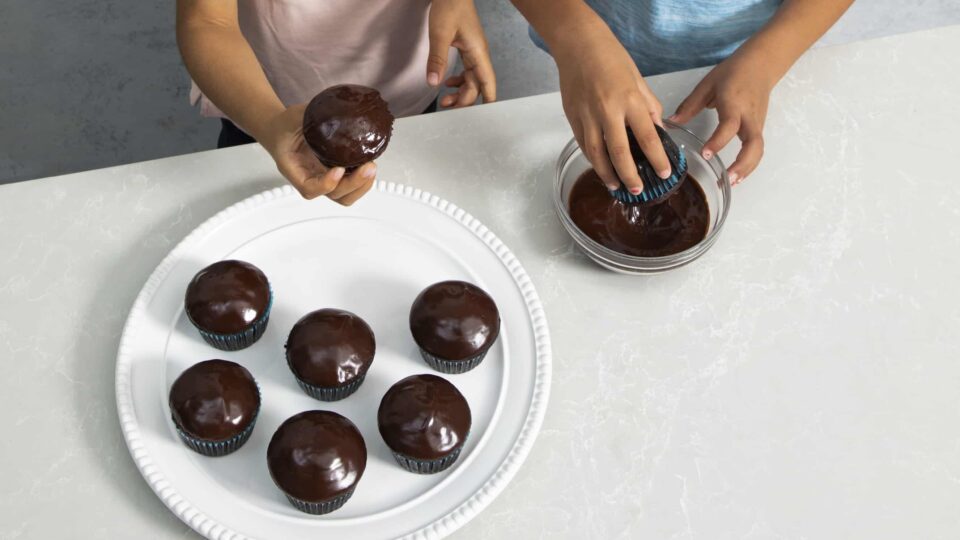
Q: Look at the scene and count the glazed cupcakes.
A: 7